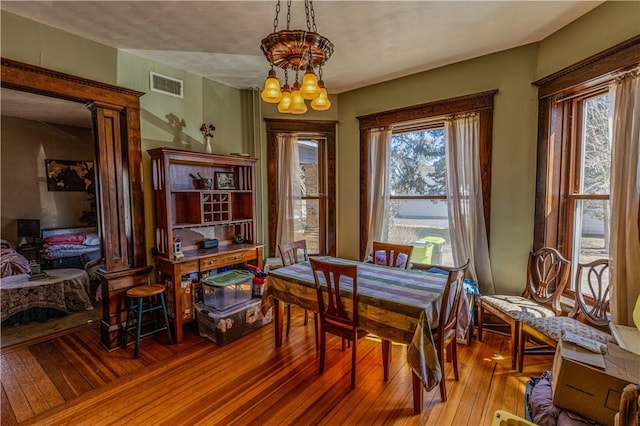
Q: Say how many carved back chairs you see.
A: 2